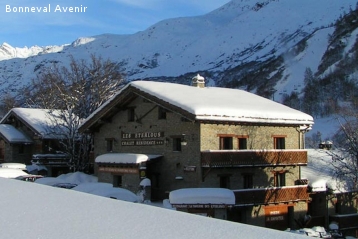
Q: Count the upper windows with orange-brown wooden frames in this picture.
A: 3